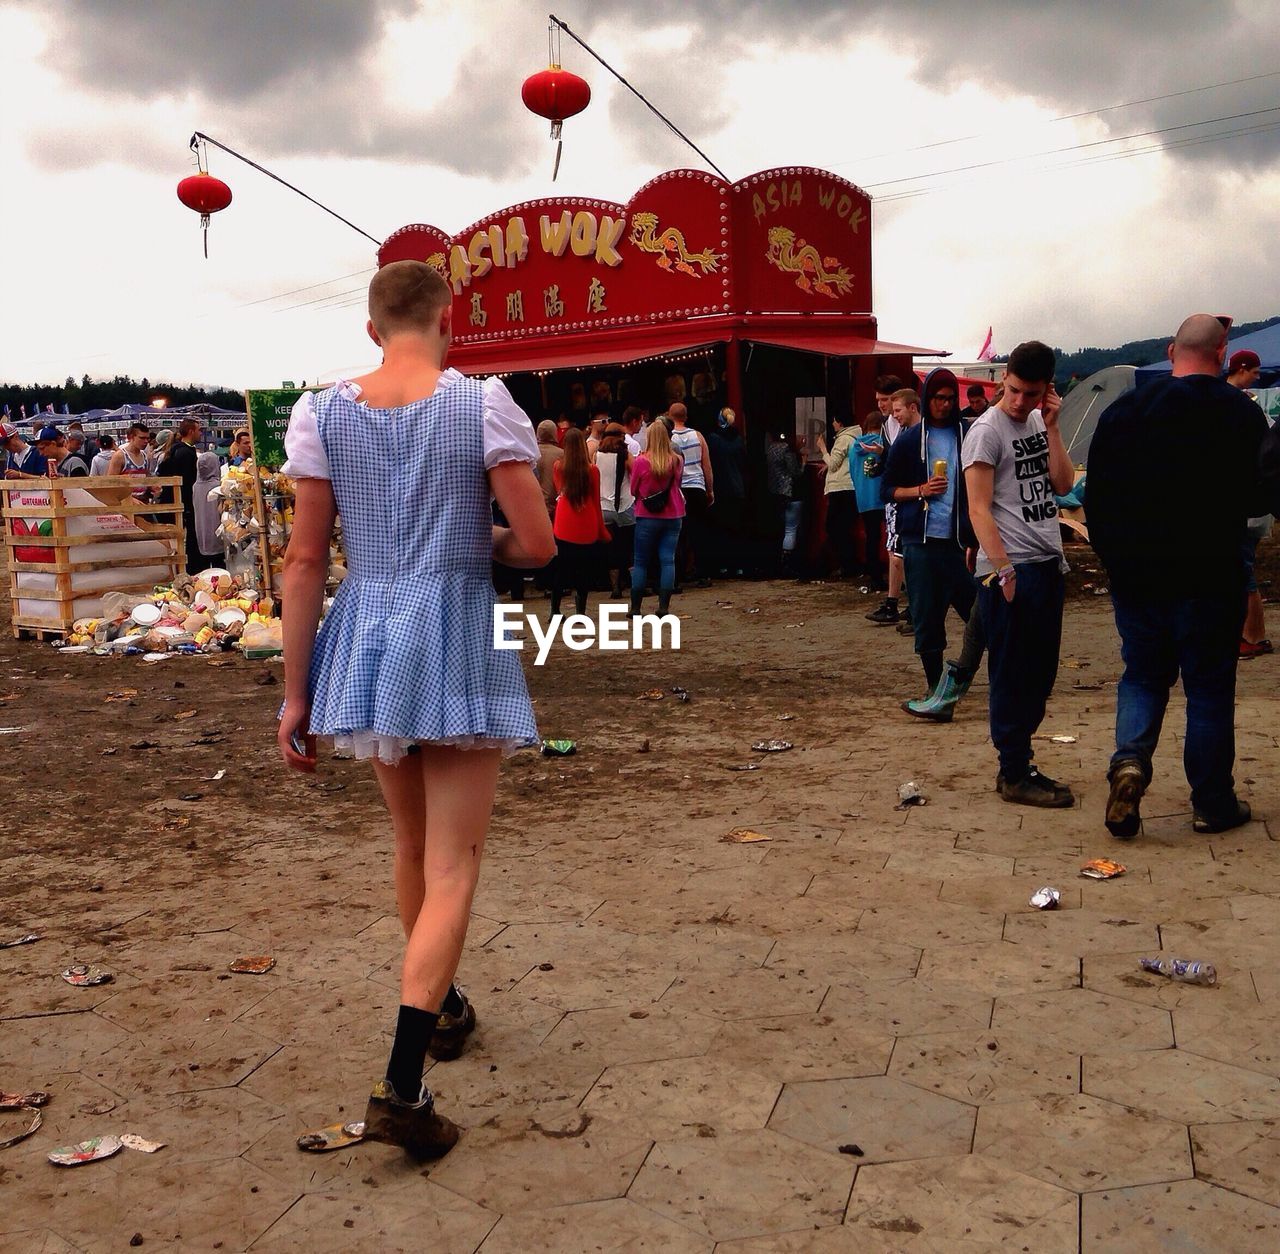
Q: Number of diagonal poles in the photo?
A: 2